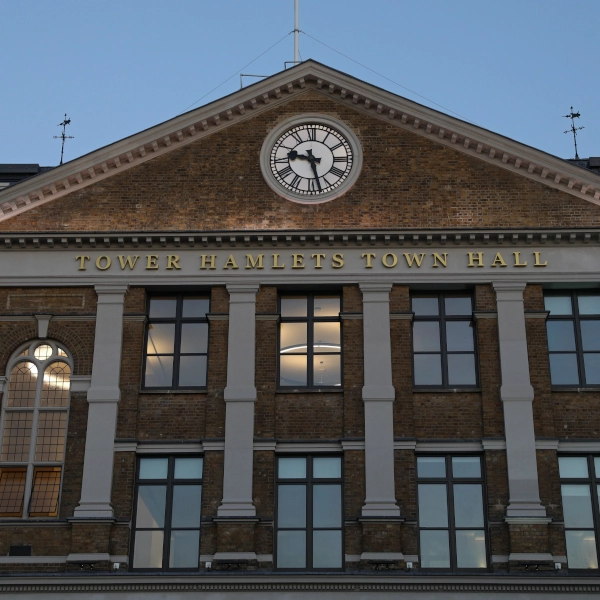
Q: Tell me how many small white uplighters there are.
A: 4